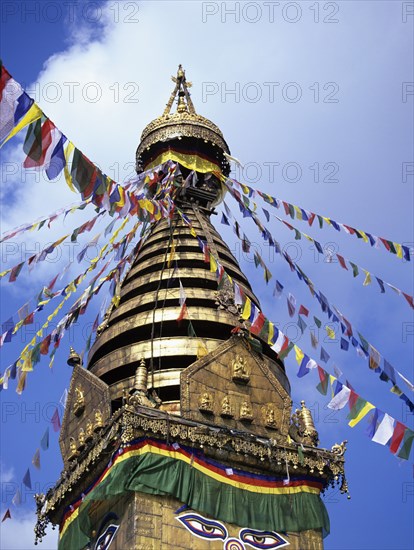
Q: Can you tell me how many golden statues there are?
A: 10